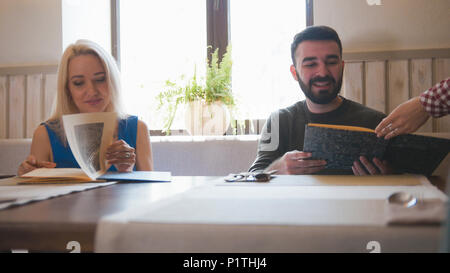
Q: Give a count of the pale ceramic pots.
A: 1